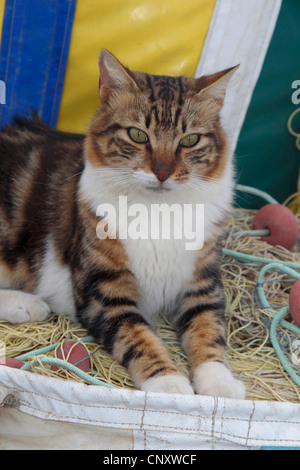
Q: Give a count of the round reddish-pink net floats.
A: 4